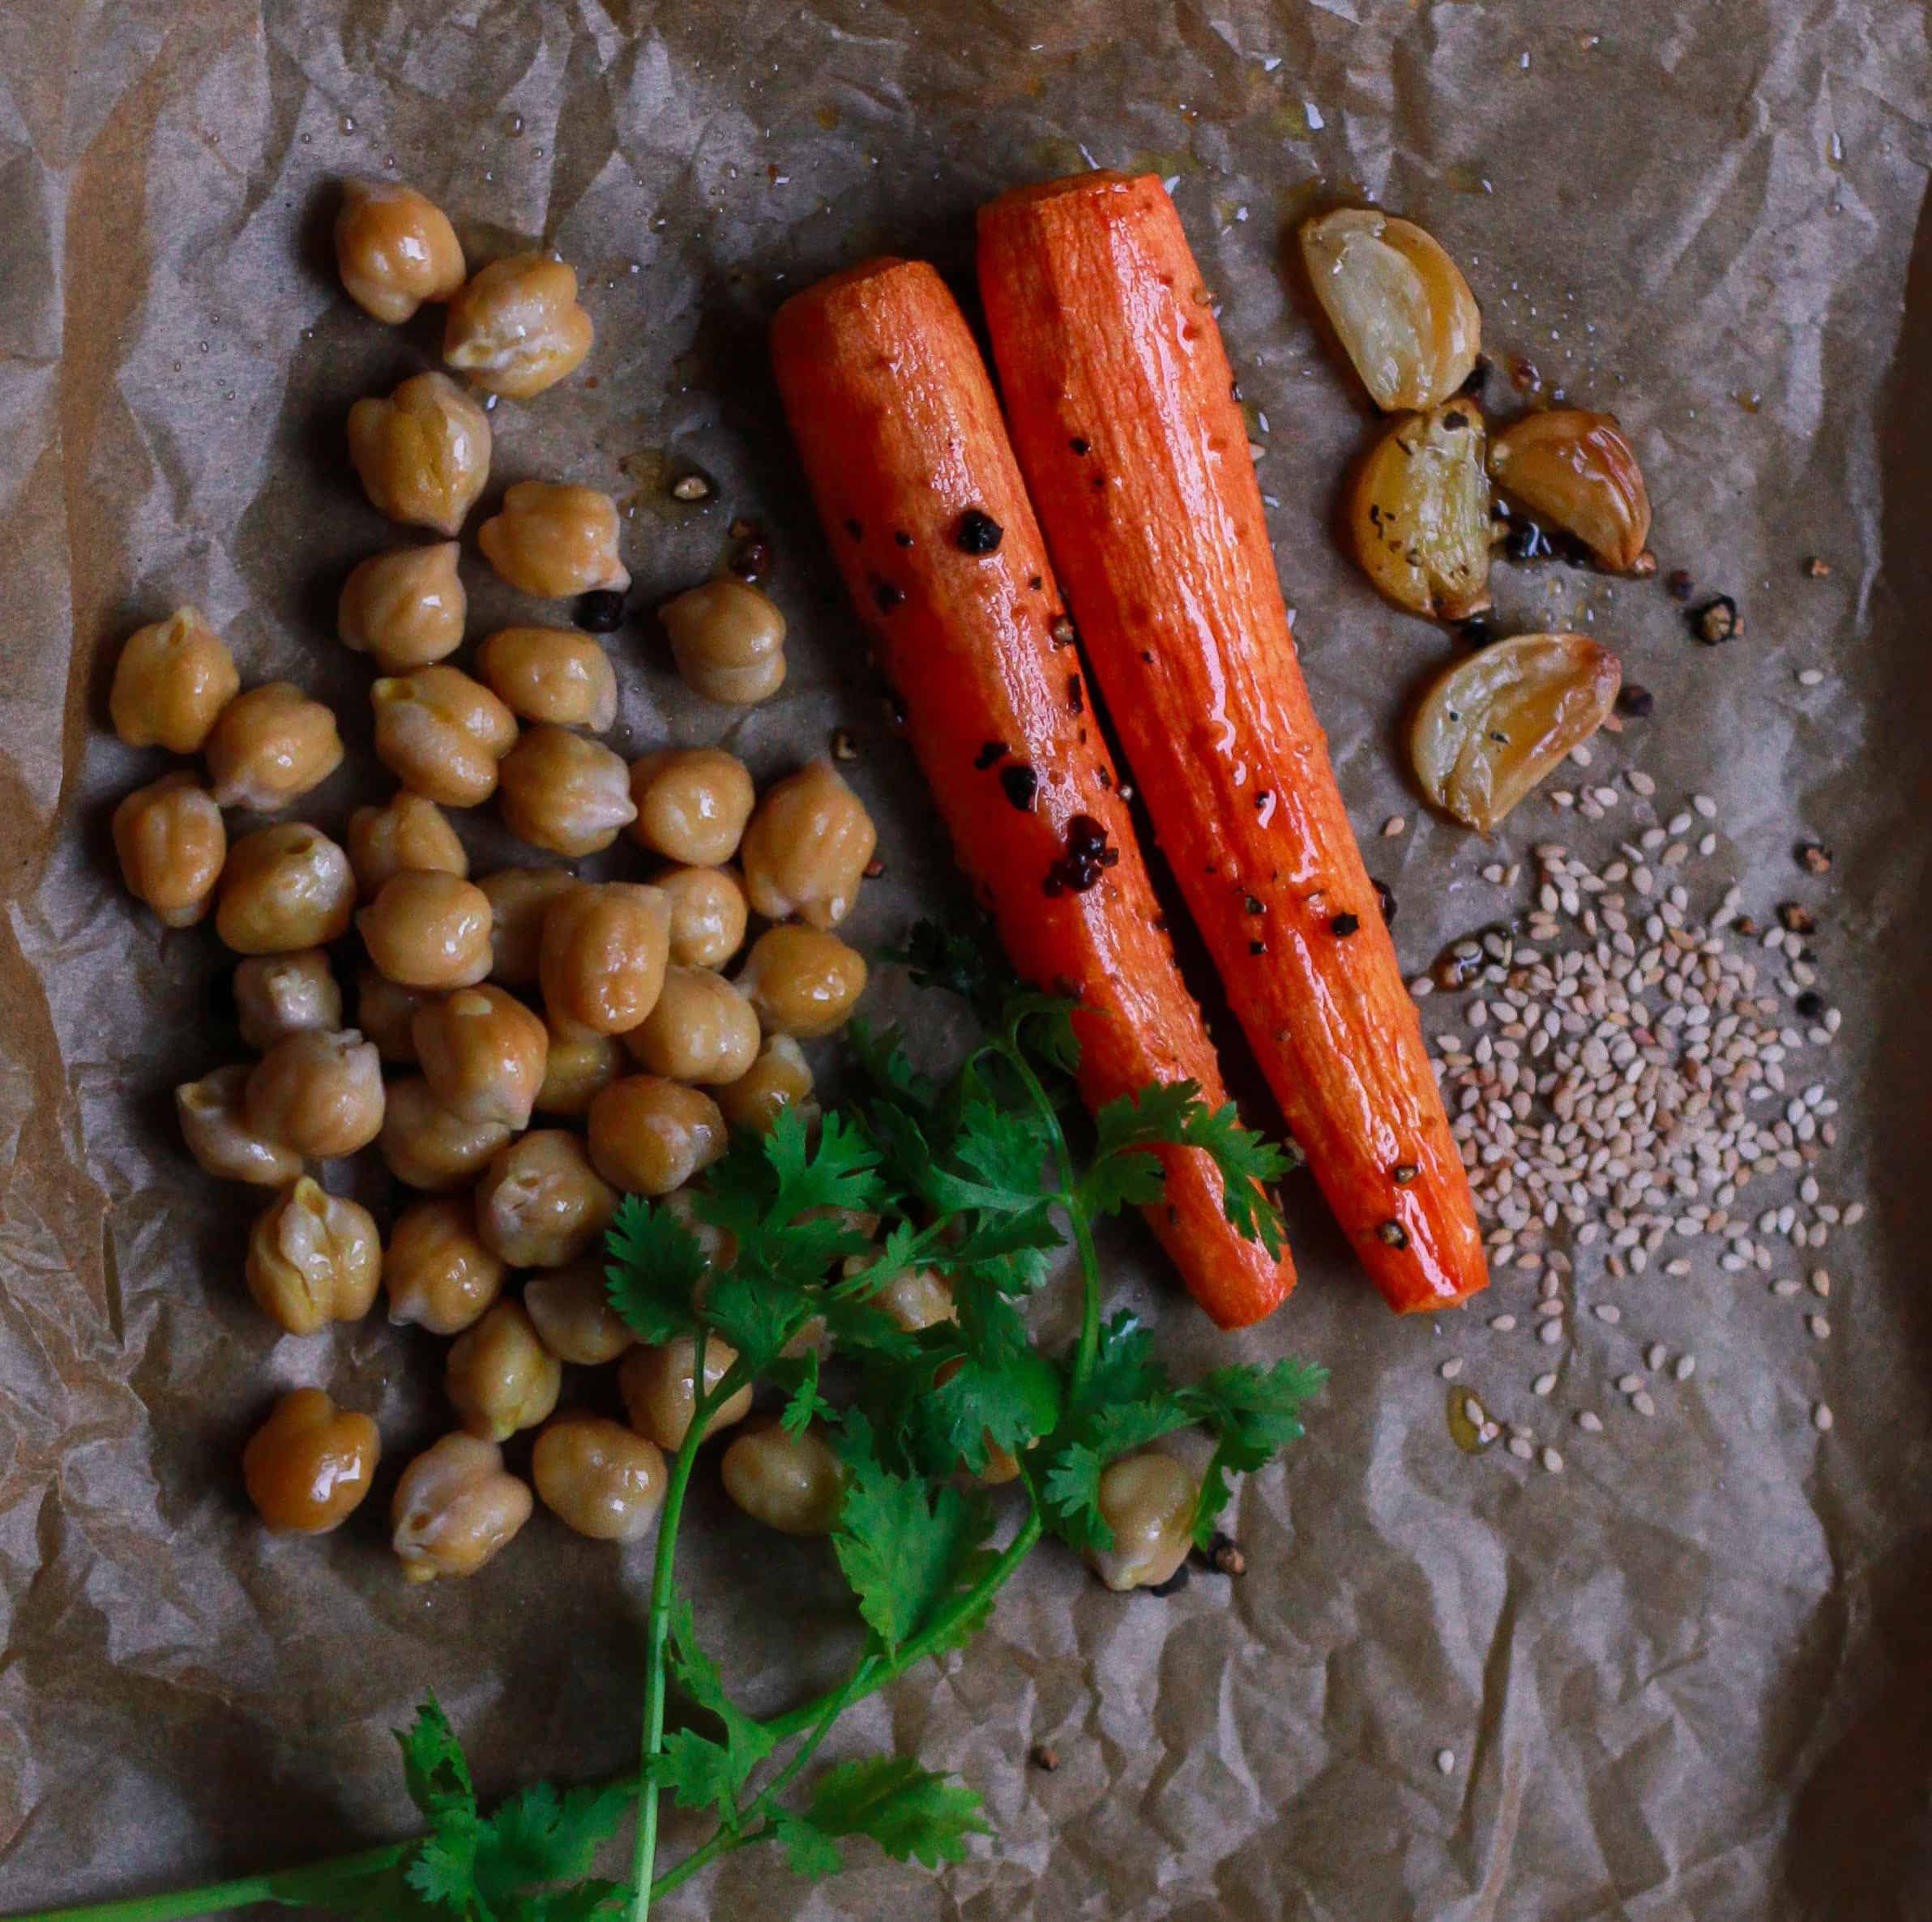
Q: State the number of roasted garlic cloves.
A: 4